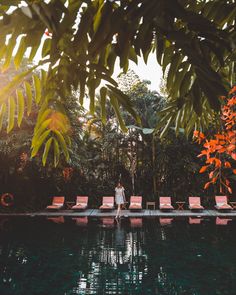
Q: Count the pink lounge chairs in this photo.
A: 7